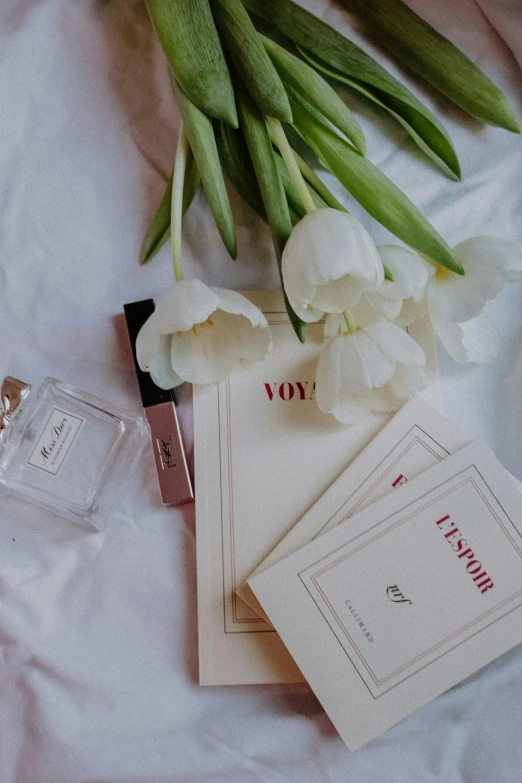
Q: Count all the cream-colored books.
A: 3